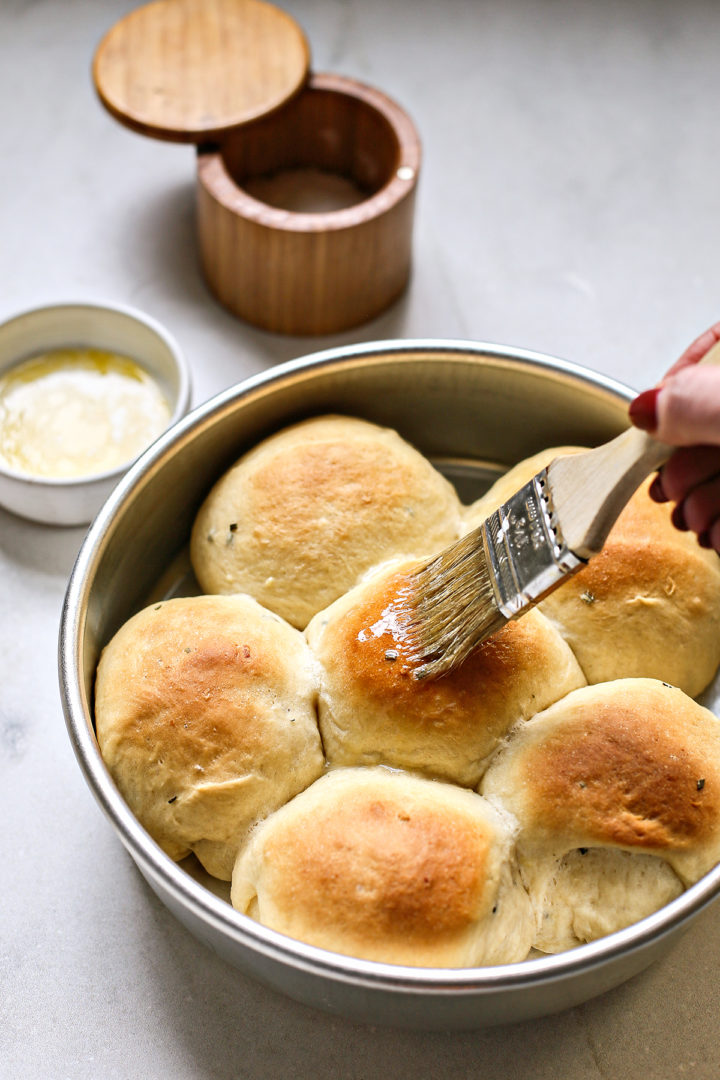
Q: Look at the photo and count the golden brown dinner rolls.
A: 6